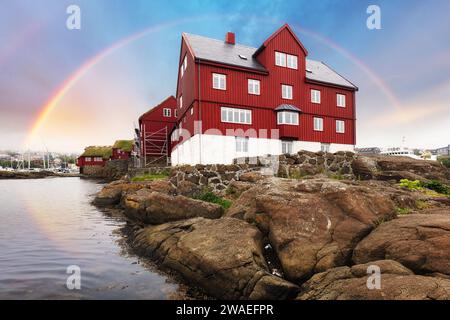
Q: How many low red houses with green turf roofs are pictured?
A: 2